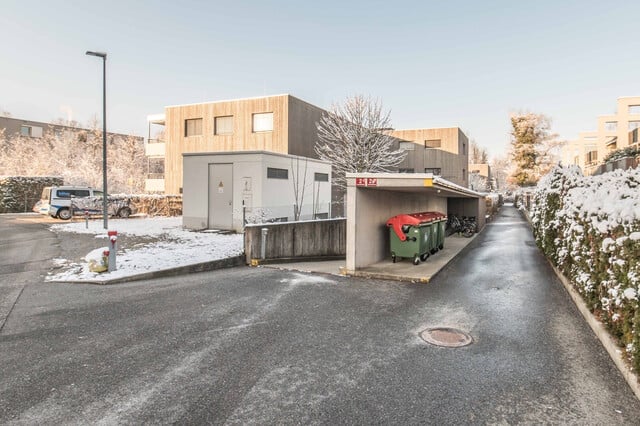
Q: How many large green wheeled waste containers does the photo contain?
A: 3